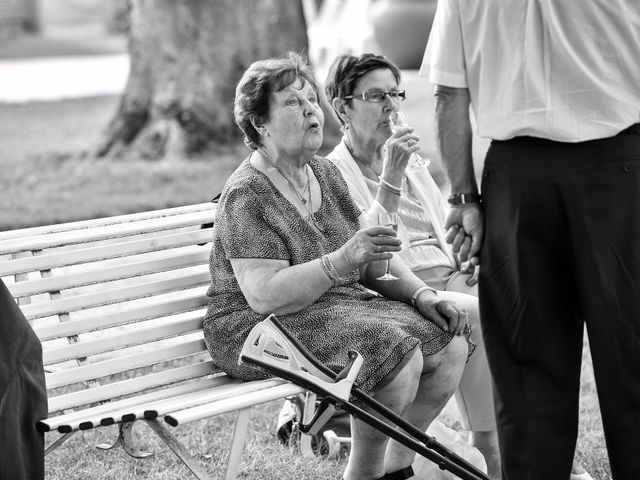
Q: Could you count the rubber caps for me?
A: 7